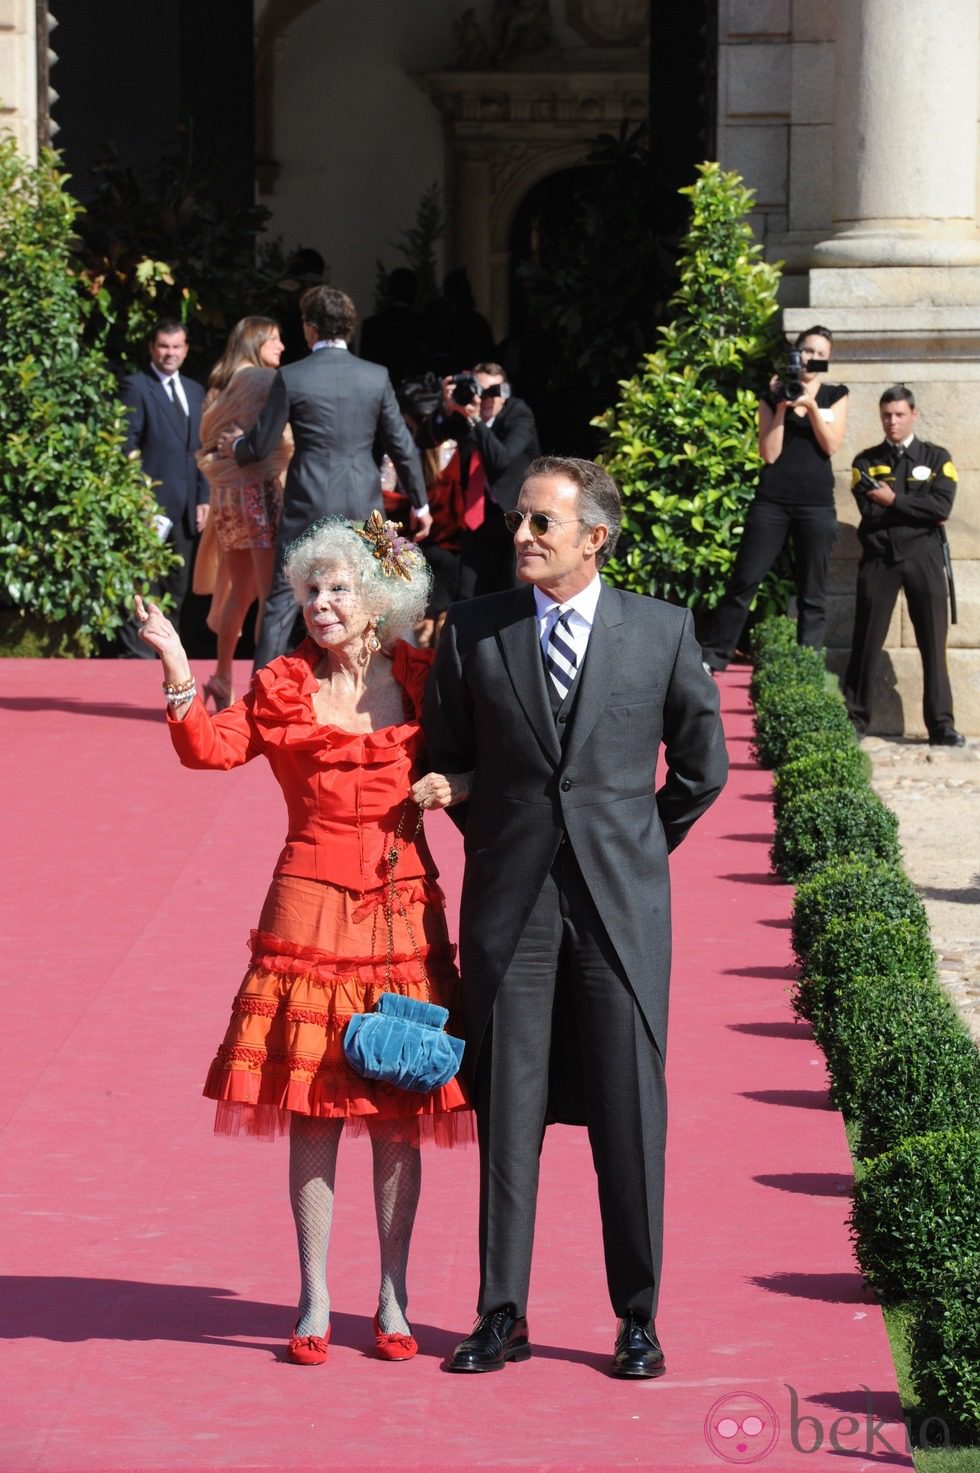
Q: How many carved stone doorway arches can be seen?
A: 1